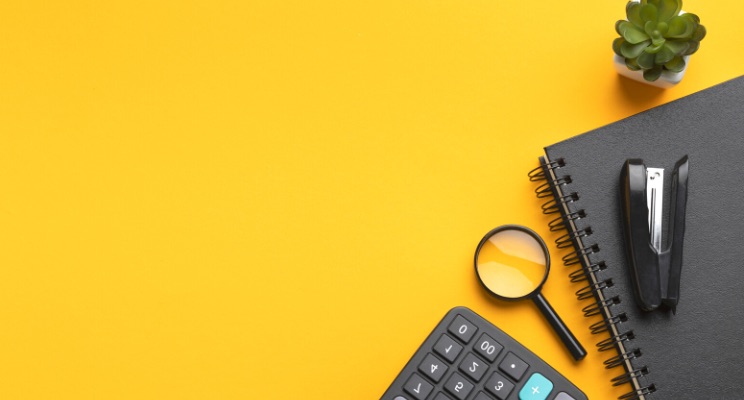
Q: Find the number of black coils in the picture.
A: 14